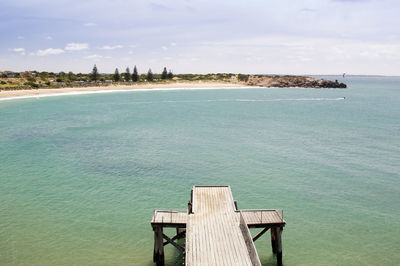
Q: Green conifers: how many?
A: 7